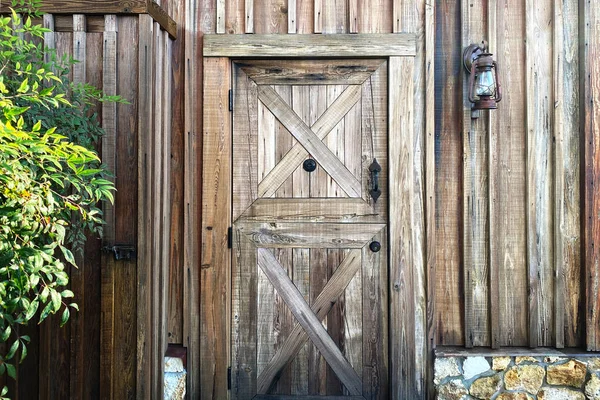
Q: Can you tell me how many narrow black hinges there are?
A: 3